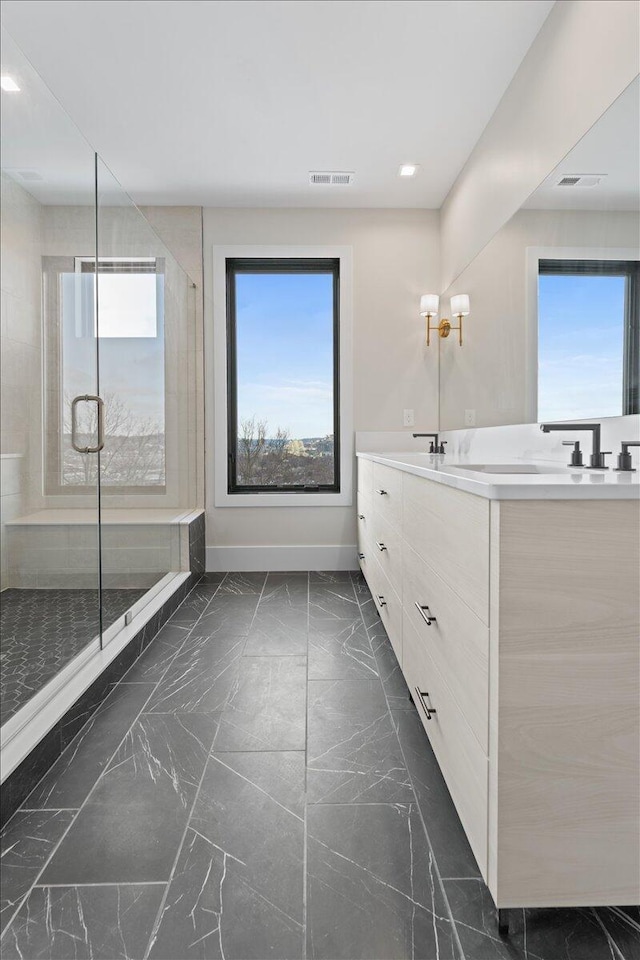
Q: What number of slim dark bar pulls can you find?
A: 7